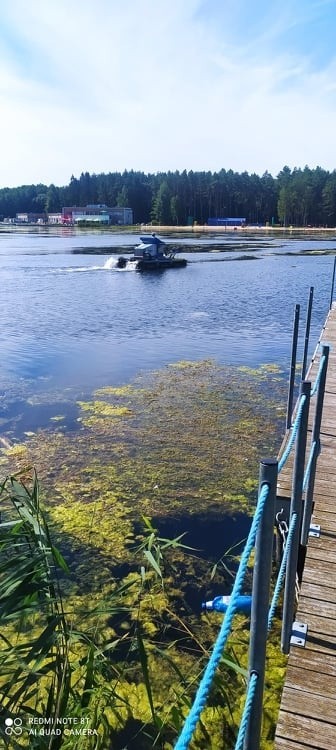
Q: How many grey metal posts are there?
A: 6